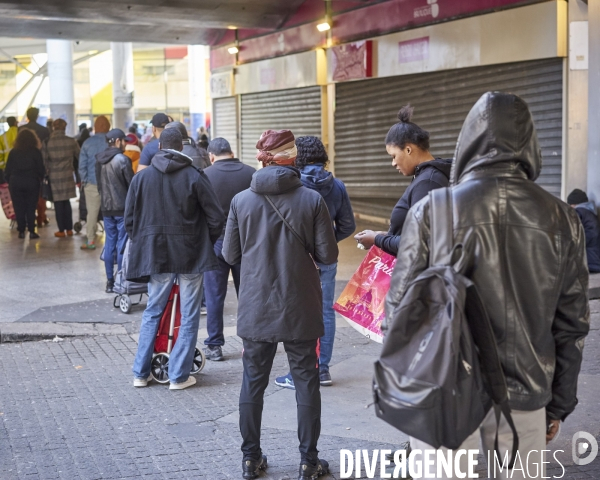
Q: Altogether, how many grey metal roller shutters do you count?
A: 3